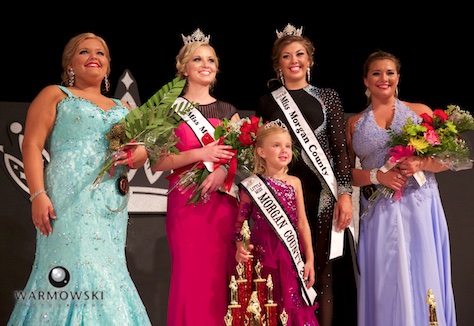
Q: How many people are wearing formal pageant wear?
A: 5